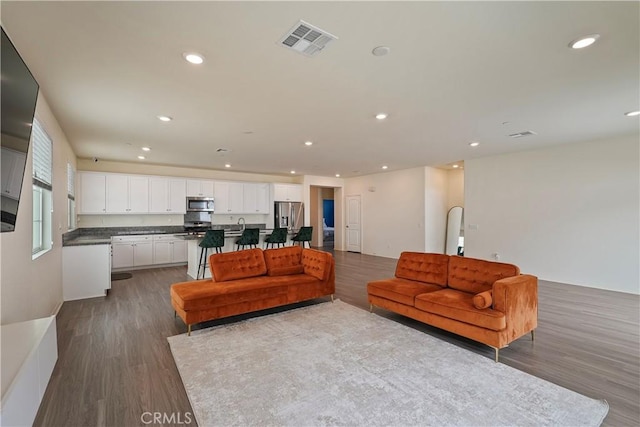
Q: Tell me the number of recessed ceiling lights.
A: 14